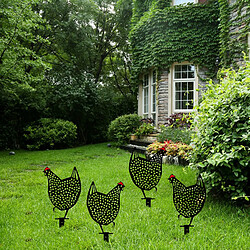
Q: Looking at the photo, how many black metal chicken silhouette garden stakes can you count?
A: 4